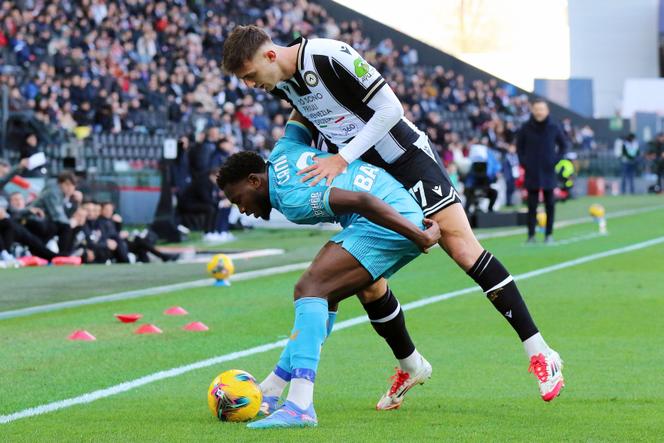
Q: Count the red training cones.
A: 5